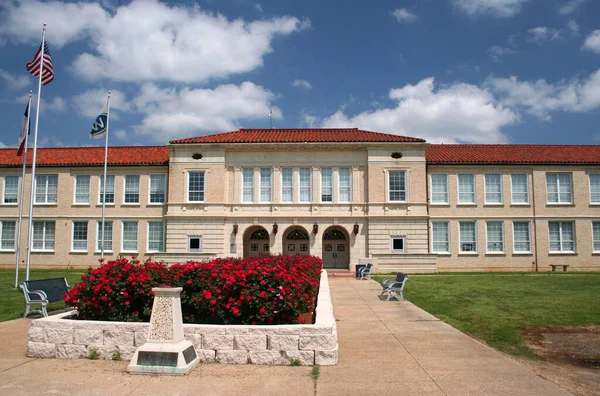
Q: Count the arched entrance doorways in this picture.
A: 3